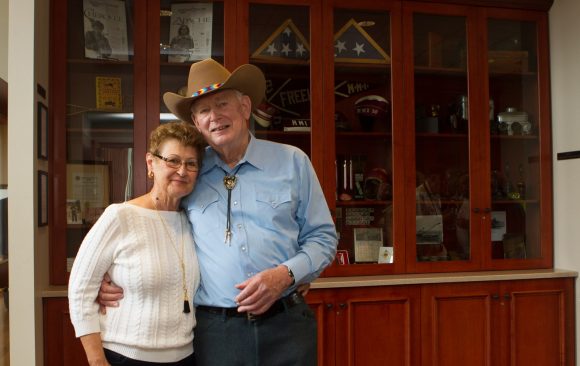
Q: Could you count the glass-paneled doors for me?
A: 6